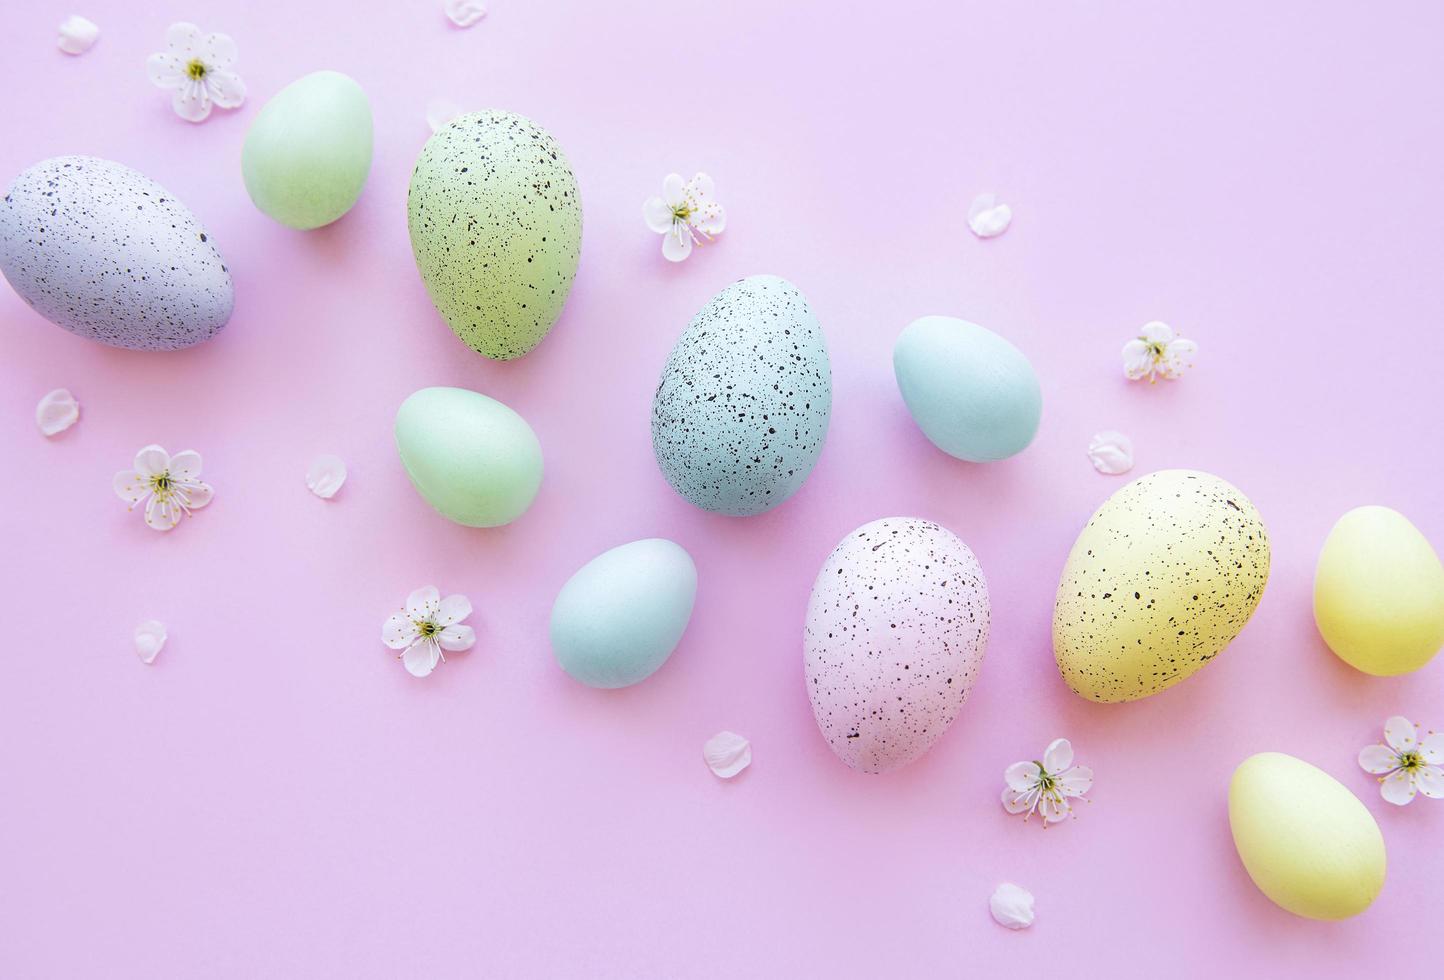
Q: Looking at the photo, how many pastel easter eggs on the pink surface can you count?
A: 11